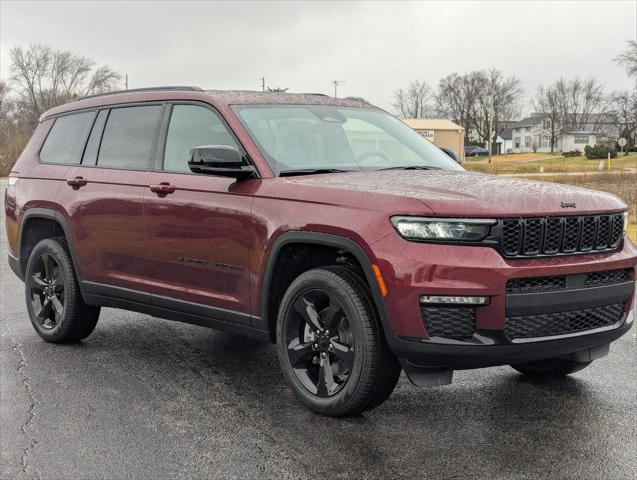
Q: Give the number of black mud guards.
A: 2